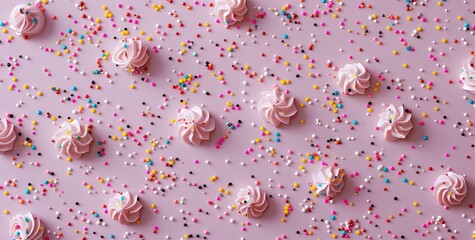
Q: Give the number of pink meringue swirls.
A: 15